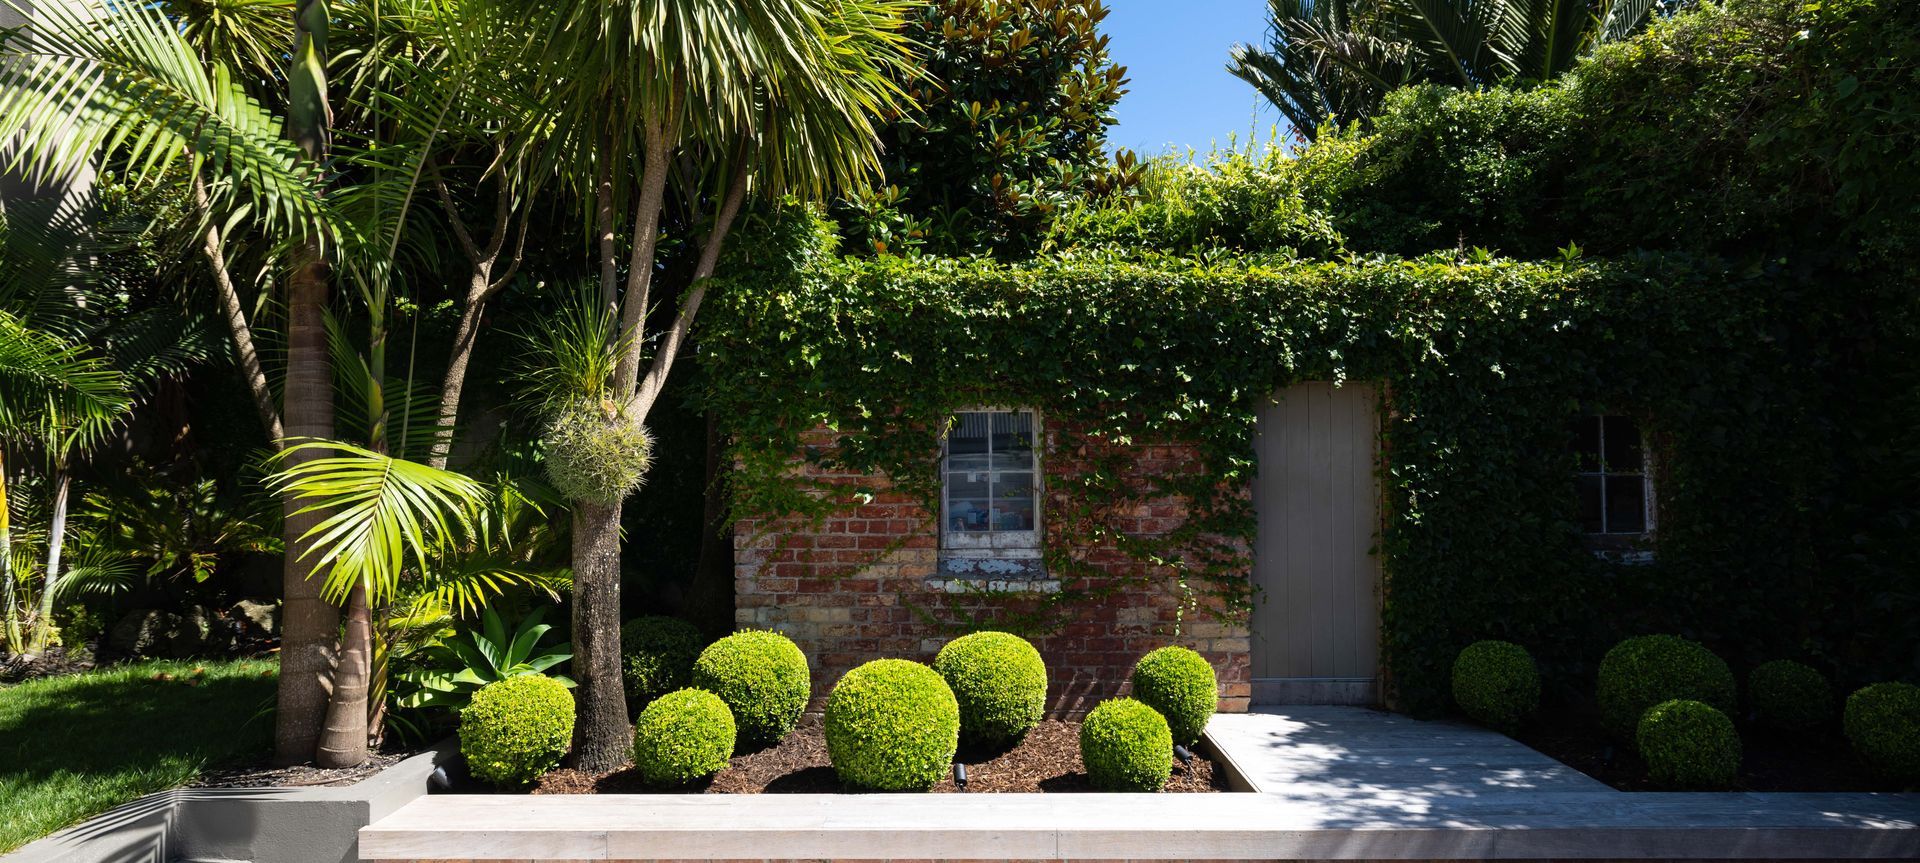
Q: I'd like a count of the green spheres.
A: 13